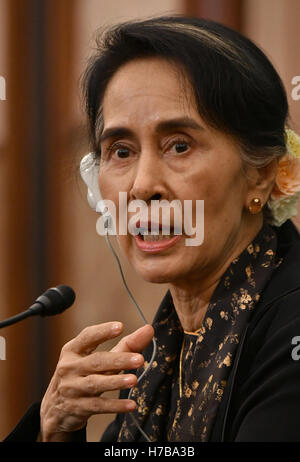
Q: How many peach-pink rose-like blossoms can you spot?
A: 1